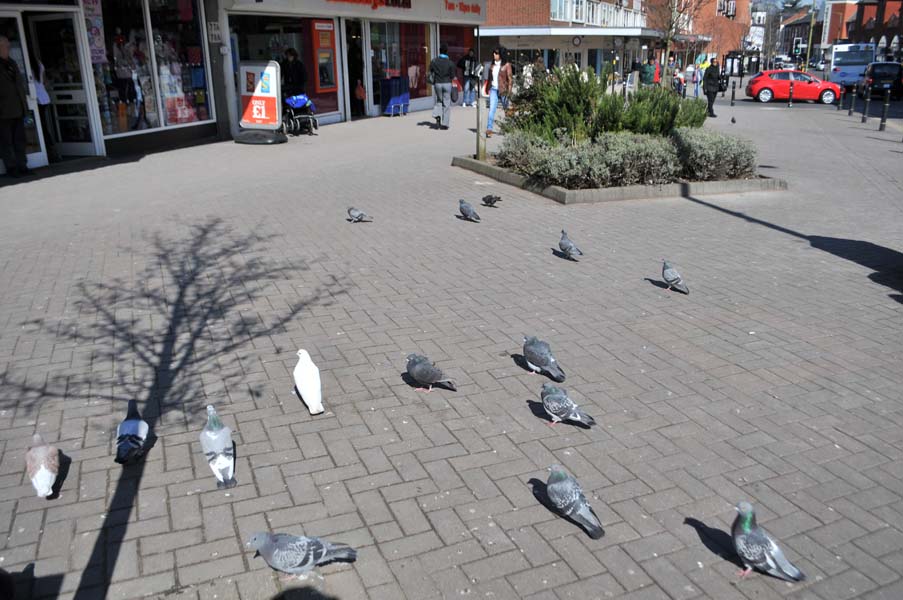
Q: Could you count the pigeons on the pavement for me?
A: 15